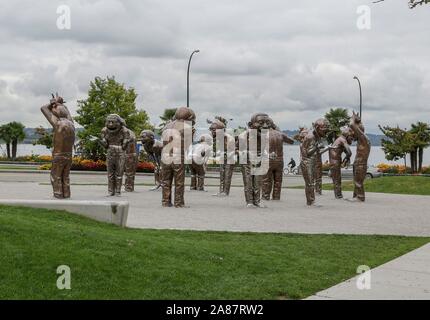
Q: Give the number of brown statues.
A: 13